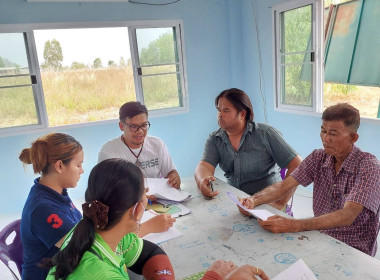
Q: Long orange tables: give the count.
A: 0